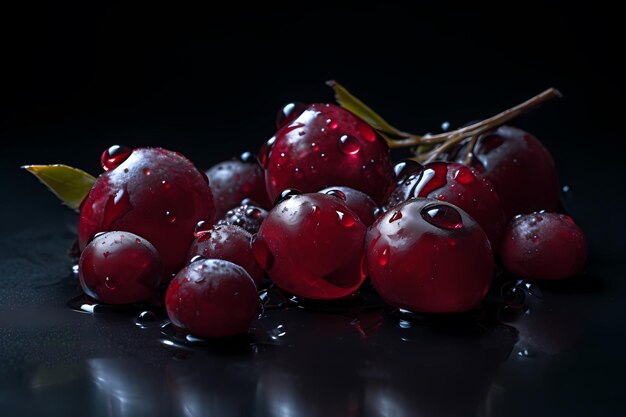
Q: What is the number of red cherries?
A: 12